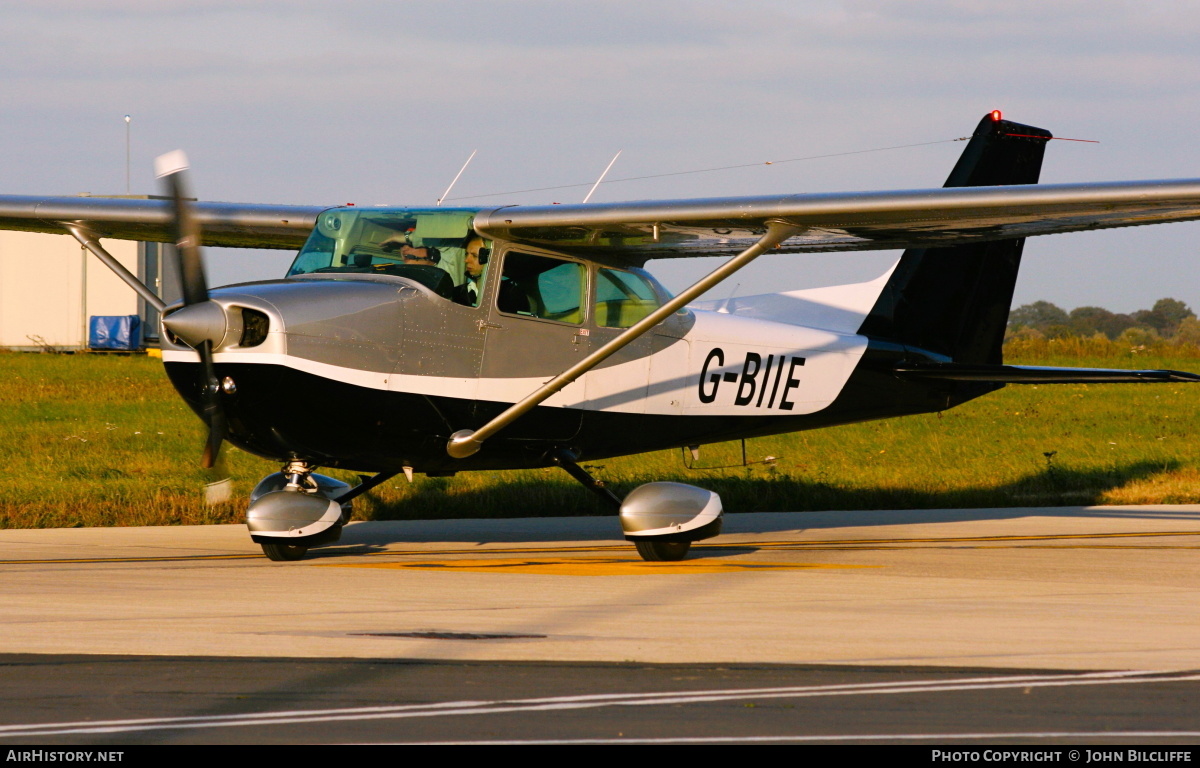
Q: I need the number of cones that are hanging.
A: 0